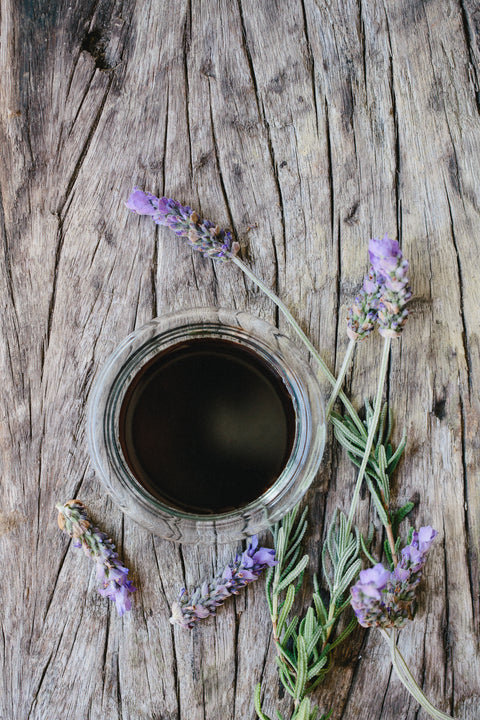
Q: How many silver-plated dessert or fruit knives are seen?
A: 0